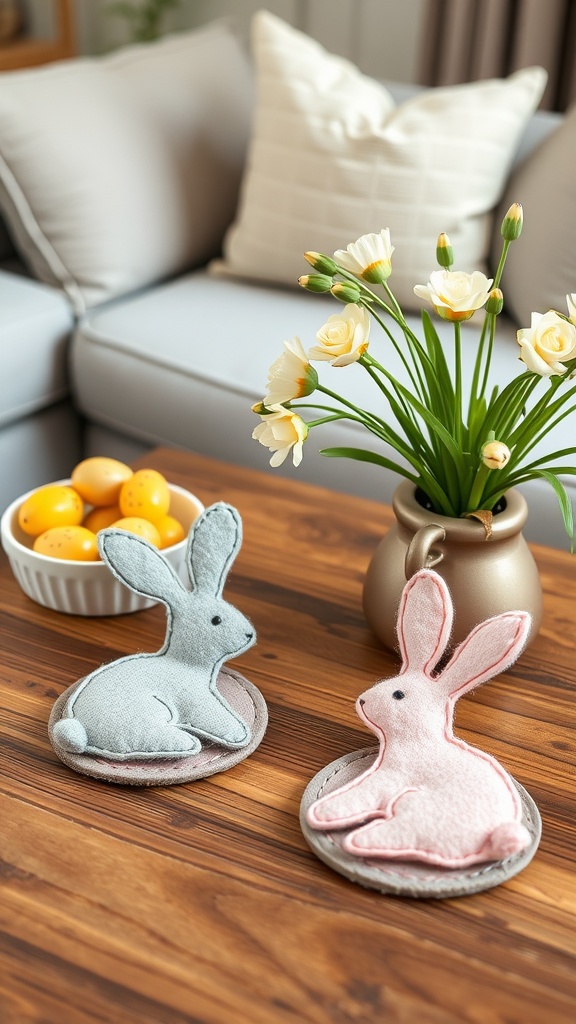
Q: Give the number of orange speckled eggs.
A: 7